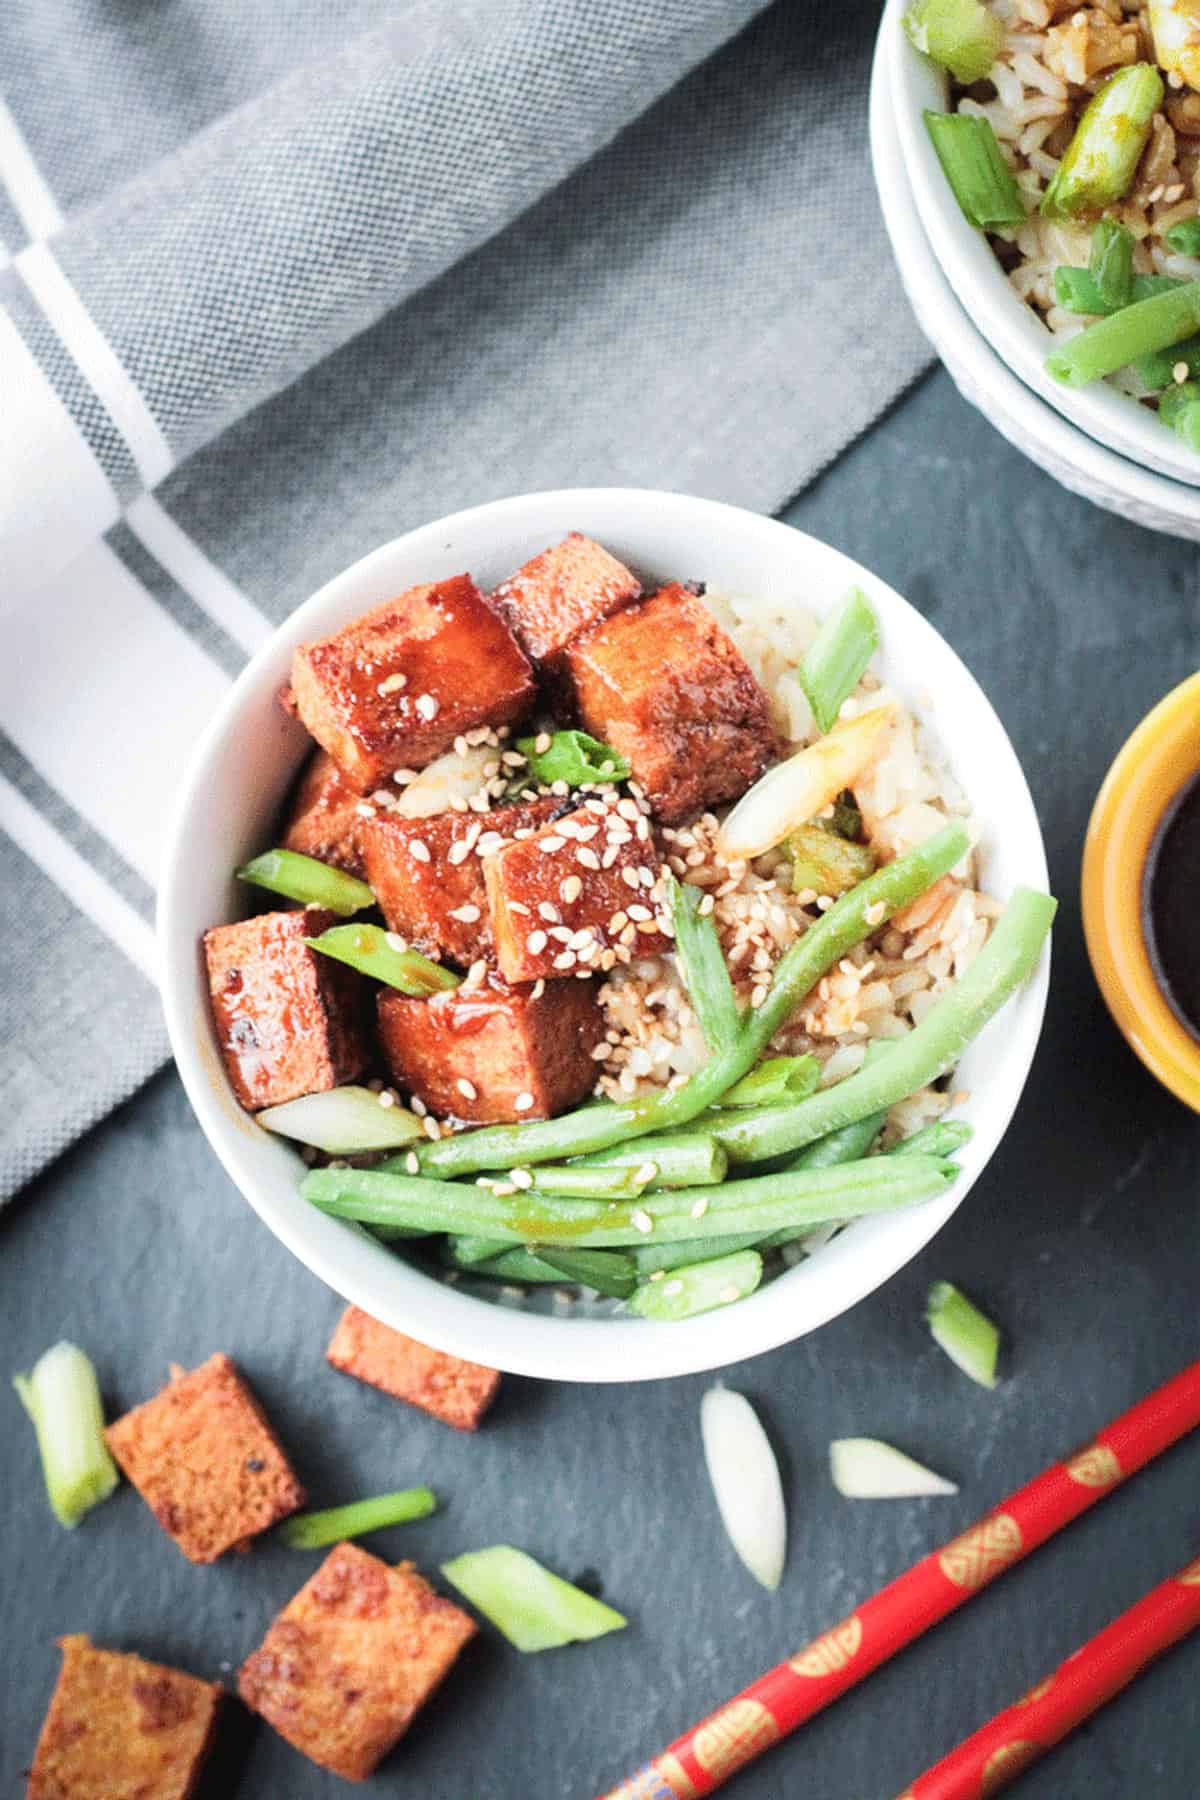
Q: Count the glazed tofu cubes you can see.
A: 8